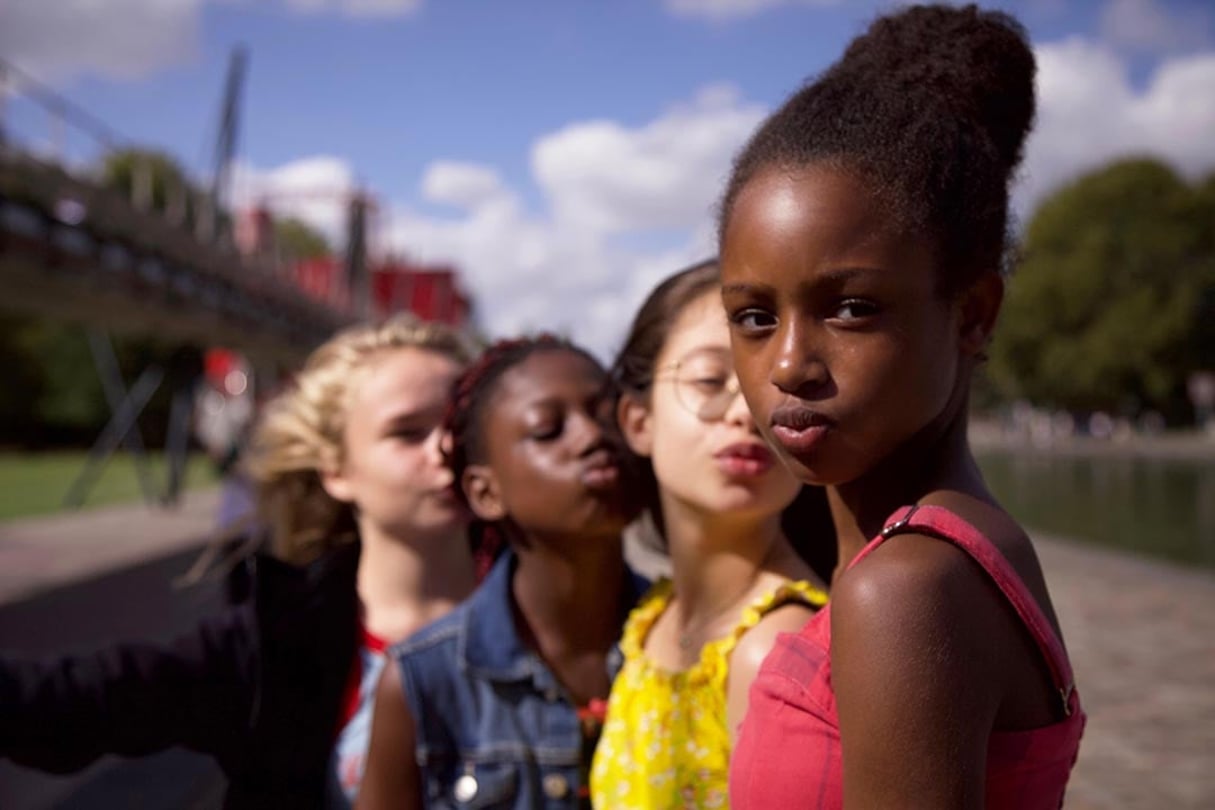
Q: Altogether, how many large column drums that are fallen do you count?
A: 0